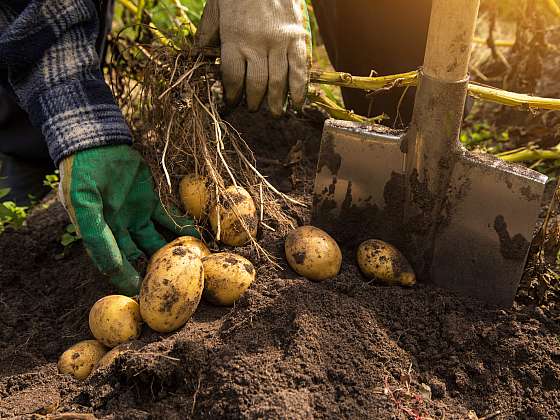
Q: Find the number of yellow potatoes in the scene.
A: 10